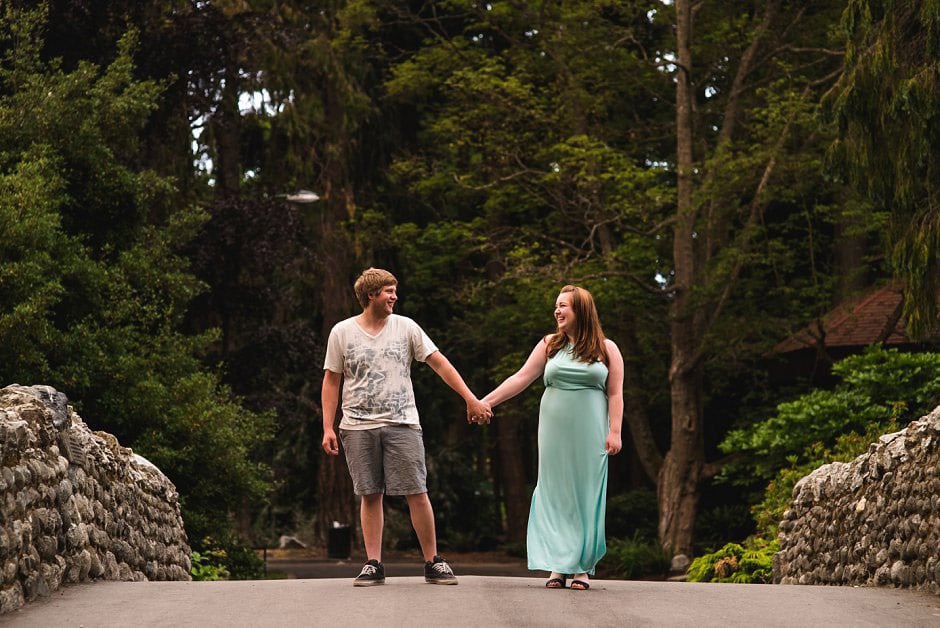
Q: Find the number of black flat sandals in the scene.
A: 2